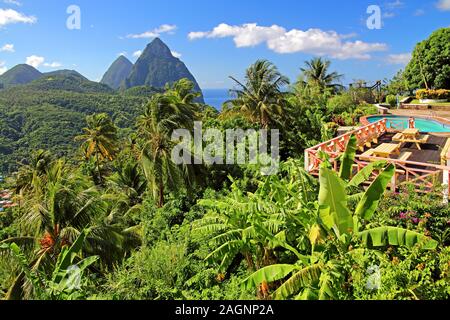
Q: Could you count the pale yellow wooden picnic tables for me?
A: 2